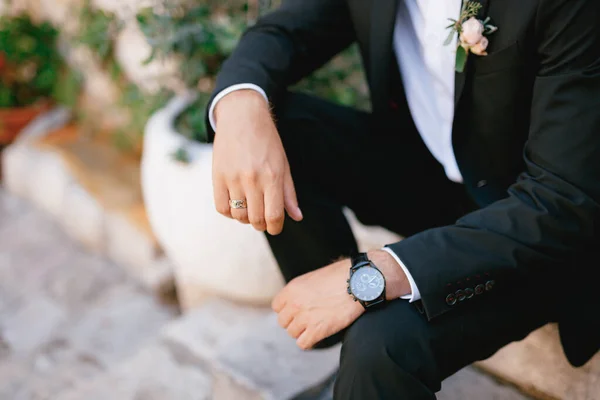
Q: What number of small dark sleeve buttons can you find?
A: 5